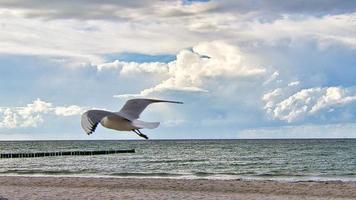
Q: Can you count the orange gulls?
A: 0